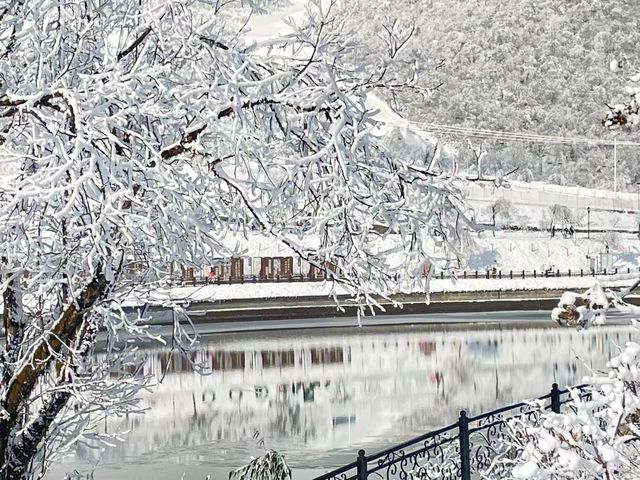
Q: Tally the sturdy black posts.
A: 3